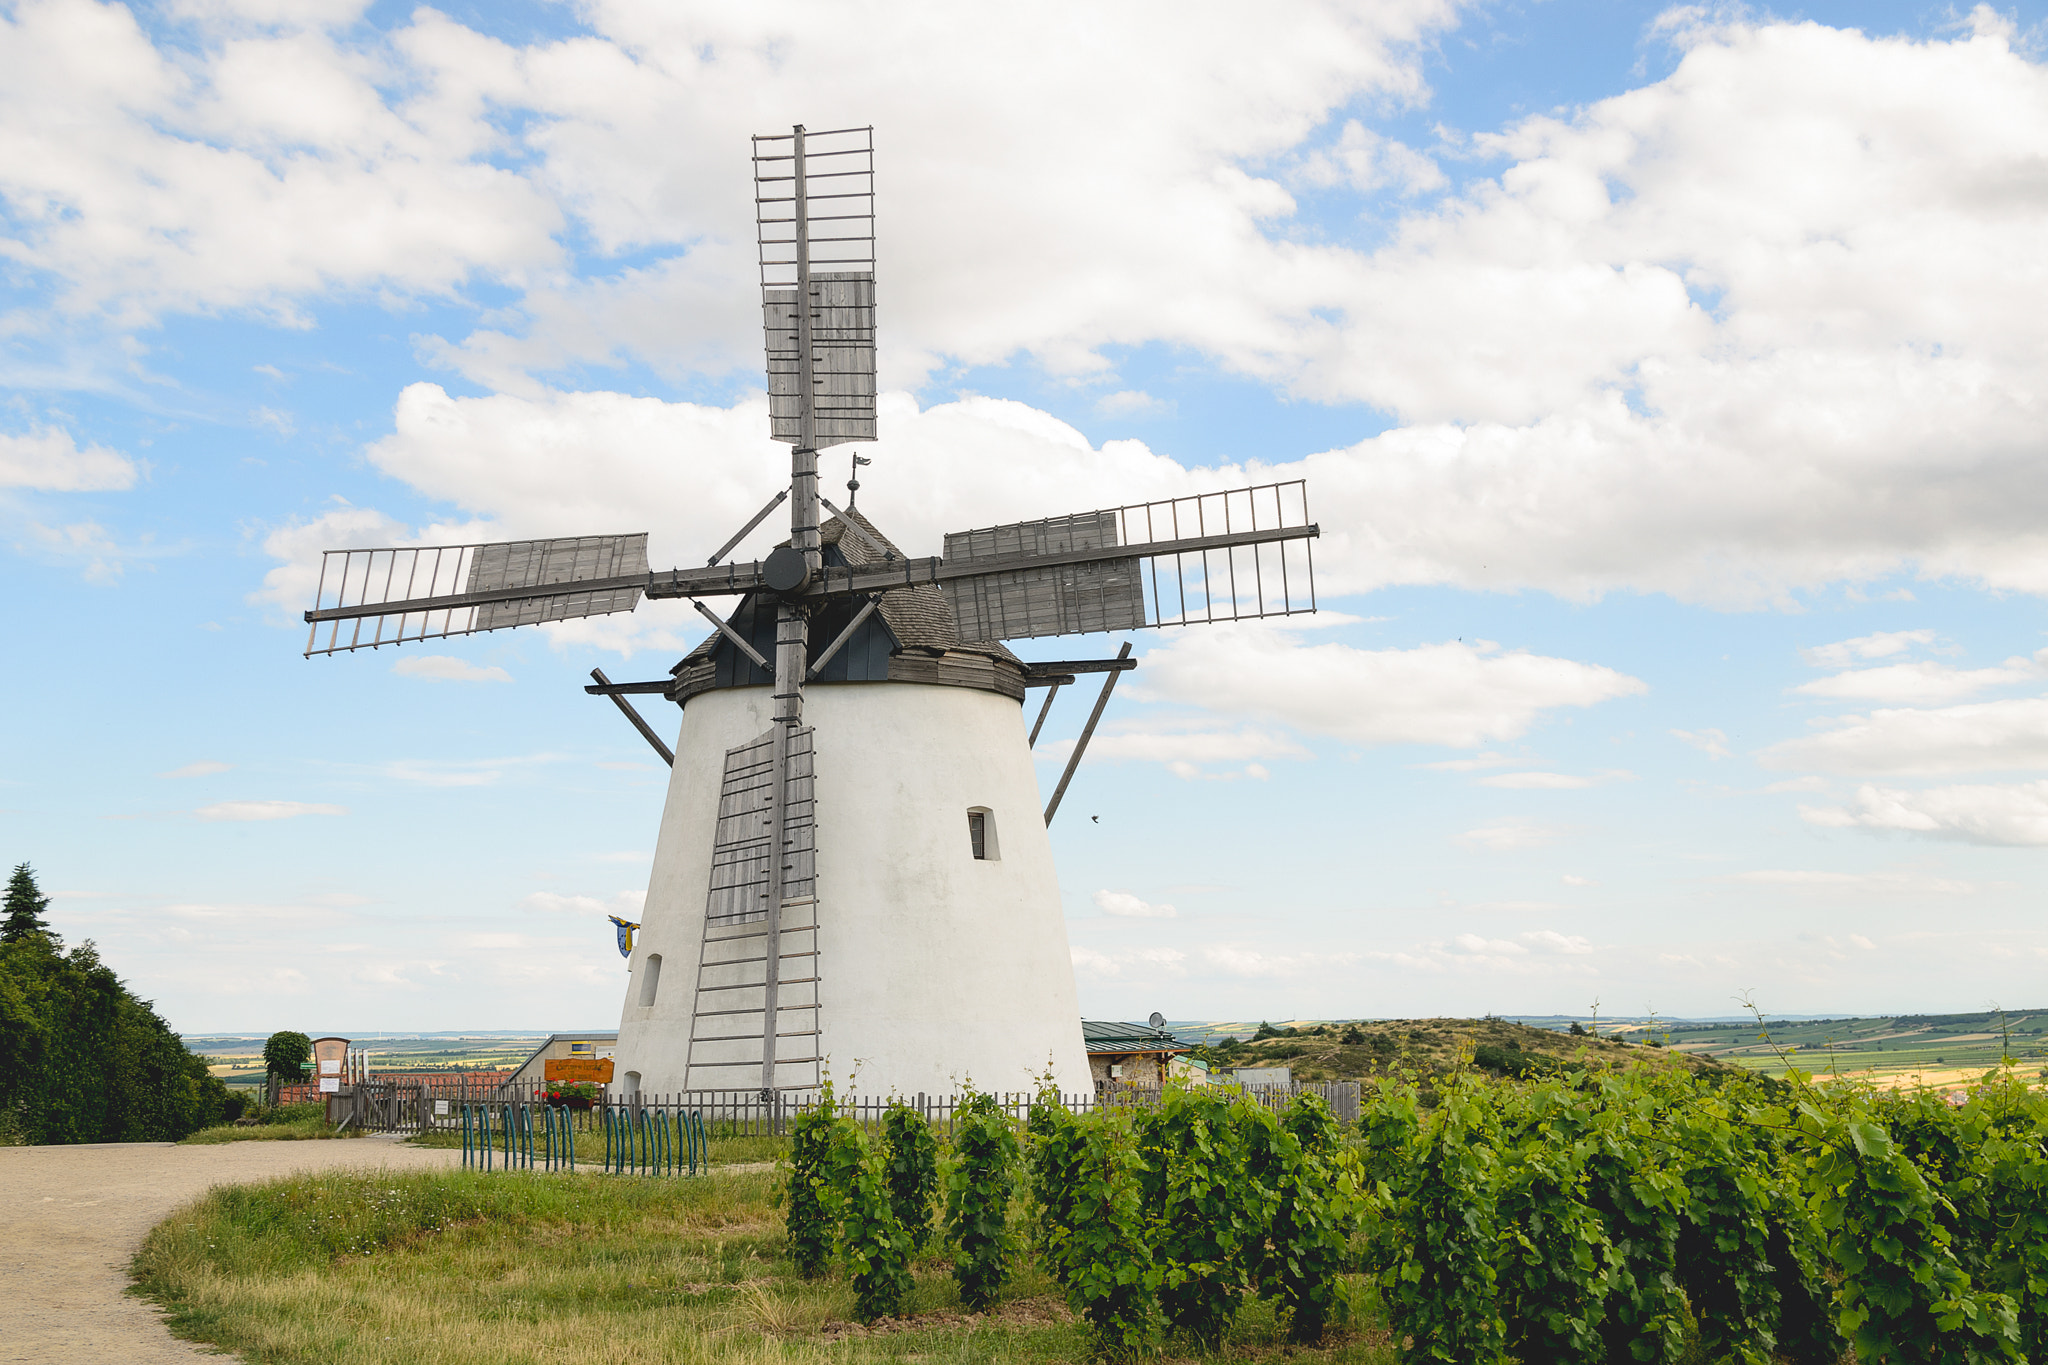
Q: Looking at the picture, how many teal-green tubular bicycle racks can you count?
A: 12